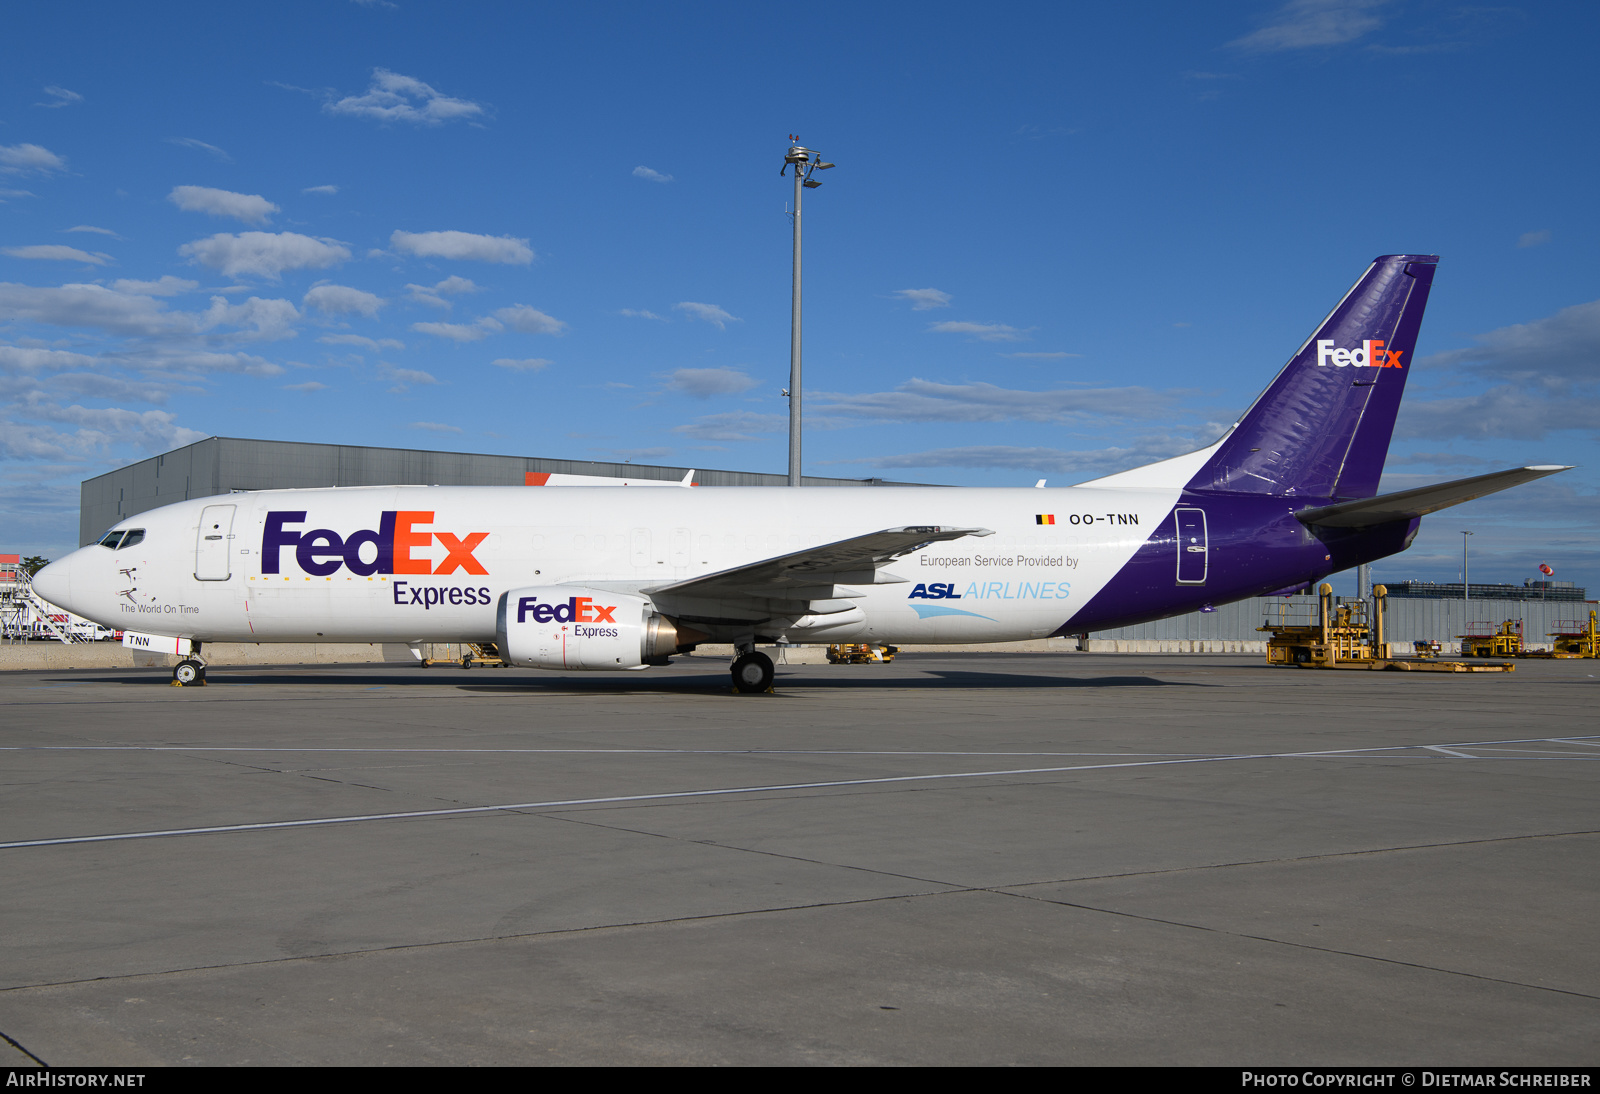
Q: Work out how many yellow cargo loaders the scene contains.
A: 3